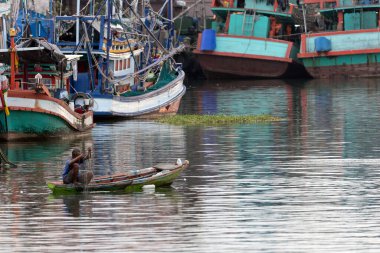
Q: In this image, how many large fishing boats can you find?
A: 4